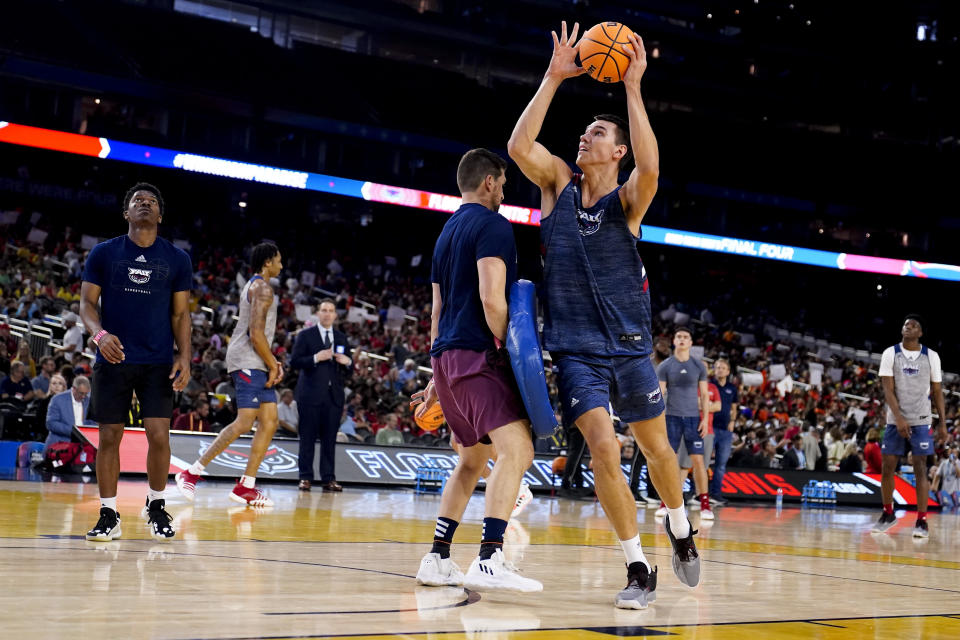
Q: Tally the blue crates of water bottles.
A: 2